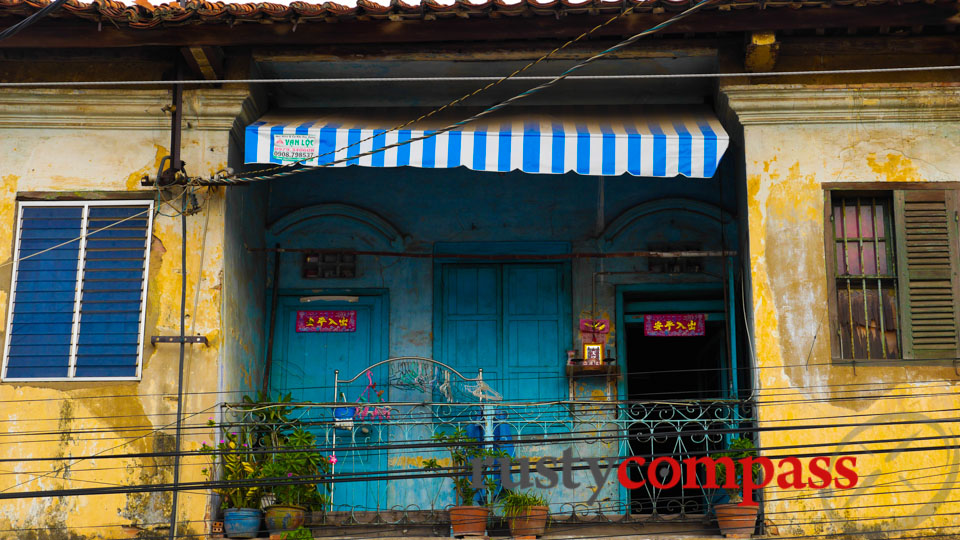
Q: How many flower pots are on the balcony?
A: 5